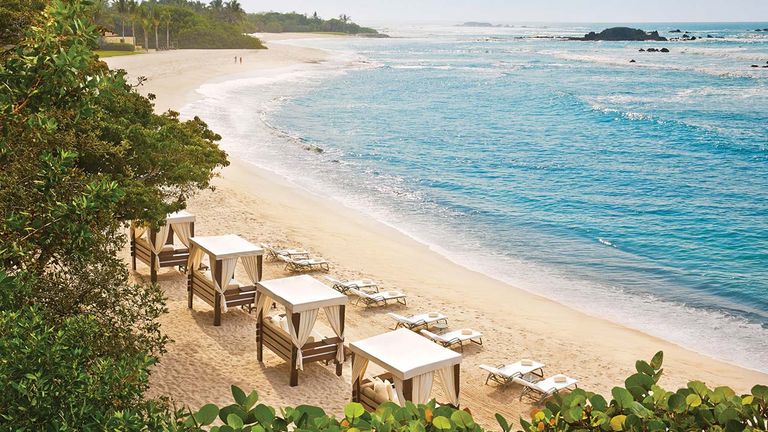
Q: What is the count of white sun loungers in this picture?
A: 8